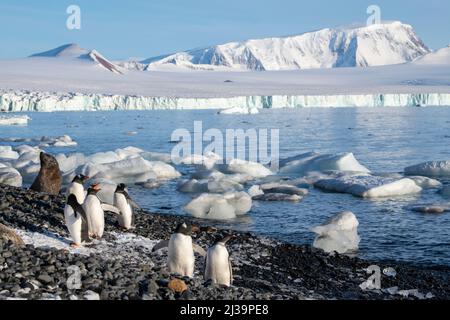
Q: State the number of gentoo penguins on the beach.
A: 6